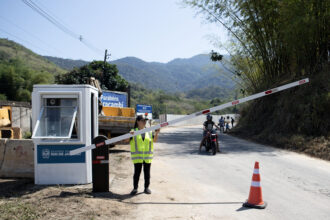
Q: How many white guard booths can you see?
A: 1